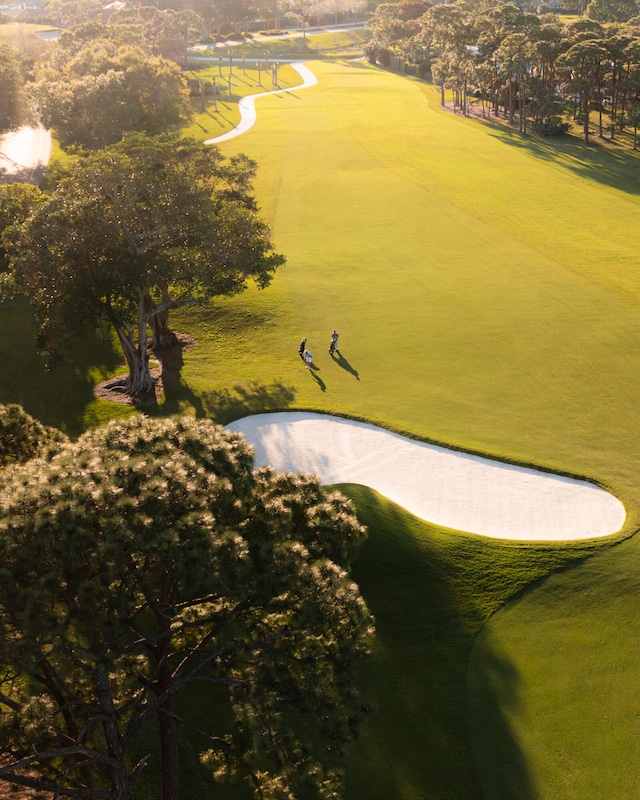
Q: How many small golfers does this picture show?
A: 2